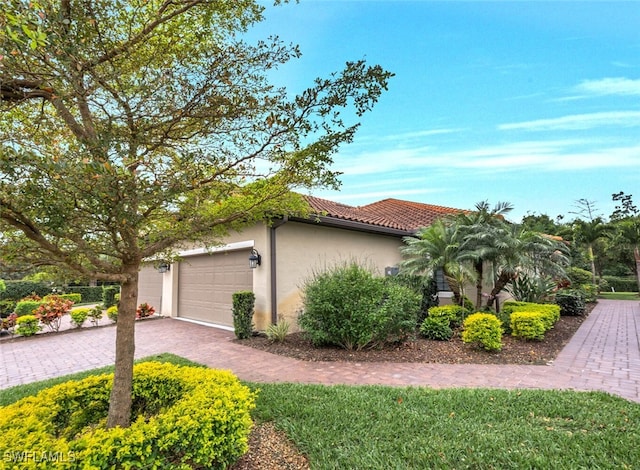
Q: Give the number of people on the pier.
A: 0